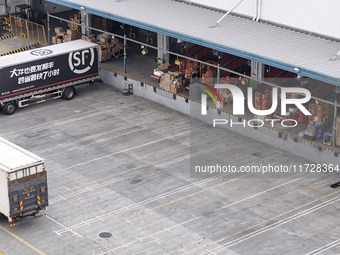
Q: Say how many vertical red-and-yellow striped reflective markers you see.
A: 2